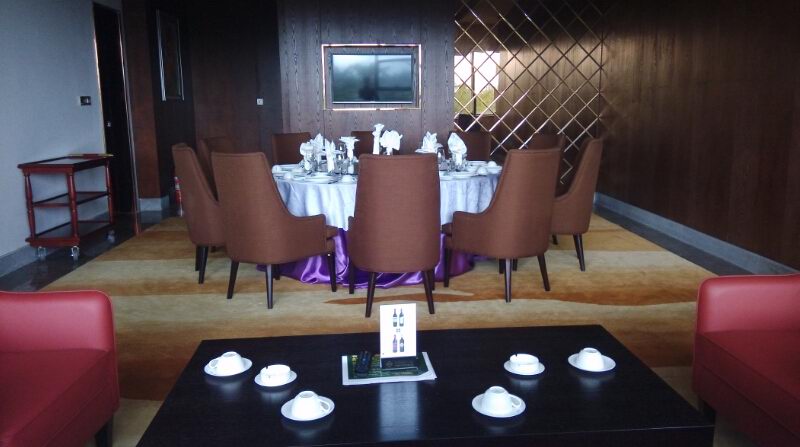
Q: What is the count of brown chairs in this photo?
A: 10